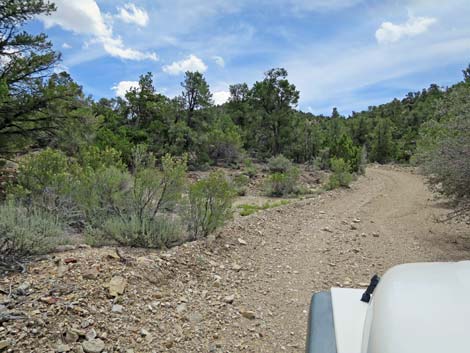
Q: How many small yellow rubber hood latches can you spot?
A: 0